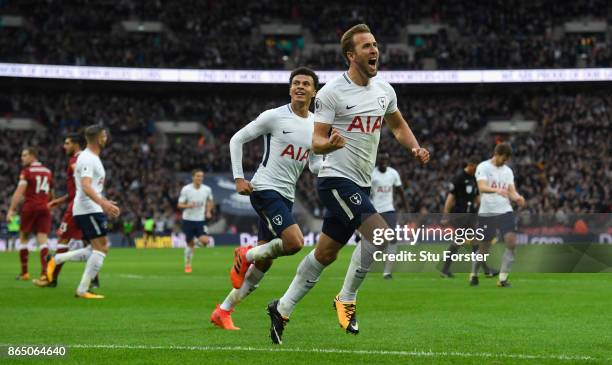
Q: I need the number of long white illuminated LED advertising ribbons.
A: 1